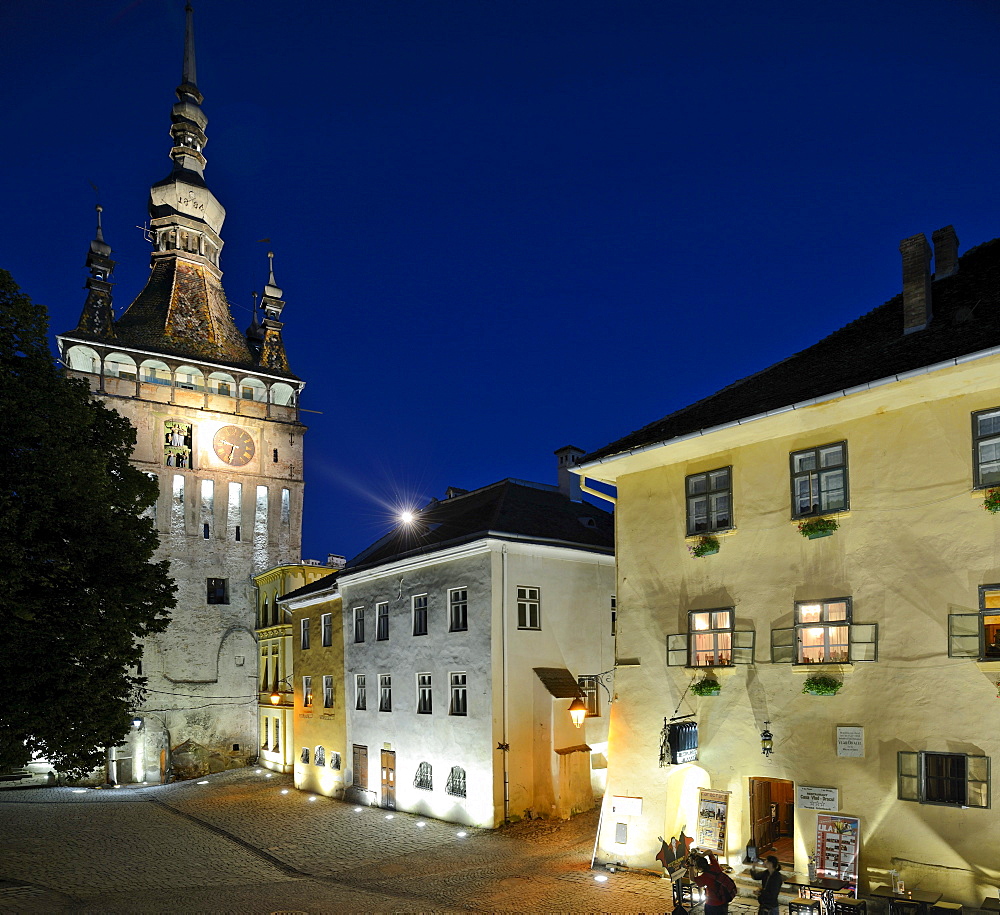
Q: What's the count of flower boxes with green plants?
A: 5